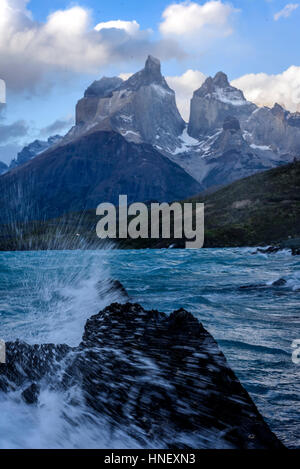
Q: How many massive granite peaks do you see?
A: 2